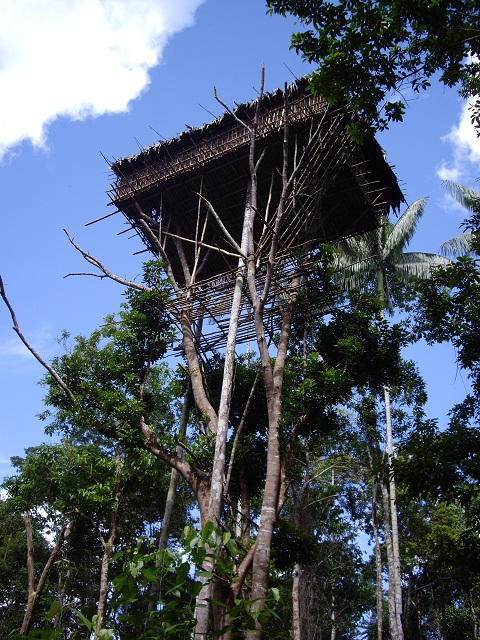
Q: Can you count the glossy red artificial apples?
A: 0